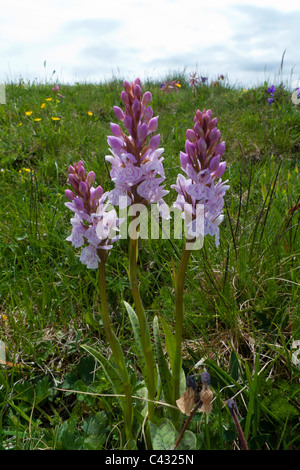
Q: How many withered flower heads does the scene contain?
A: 2